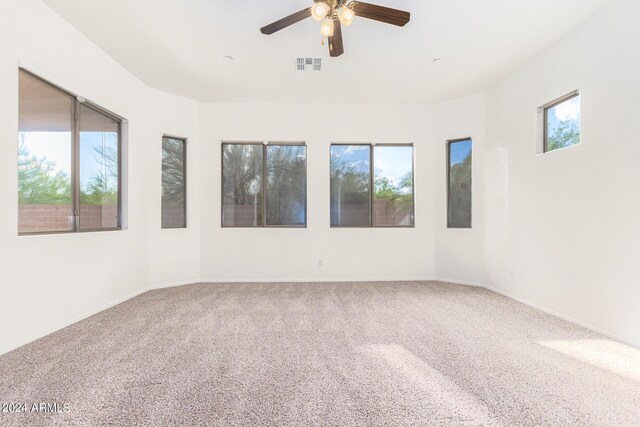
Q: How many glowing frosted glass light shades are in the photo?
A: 3